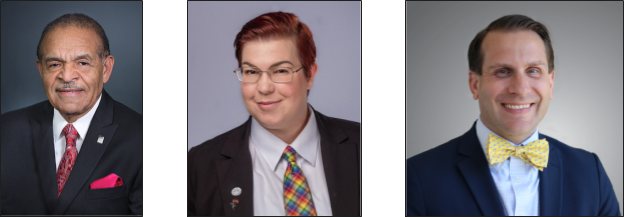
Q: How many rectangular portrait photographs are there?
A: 3